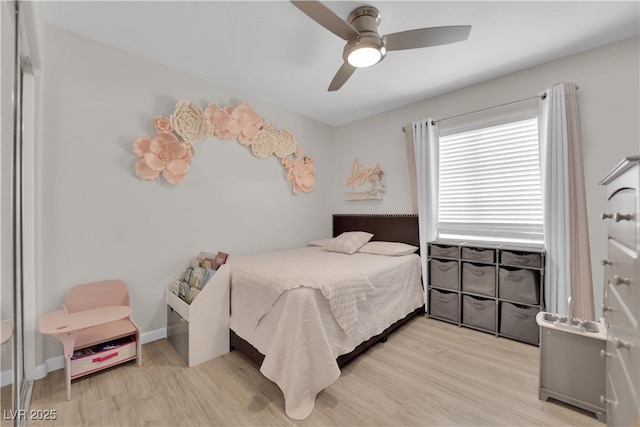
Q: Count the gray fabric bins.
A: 9